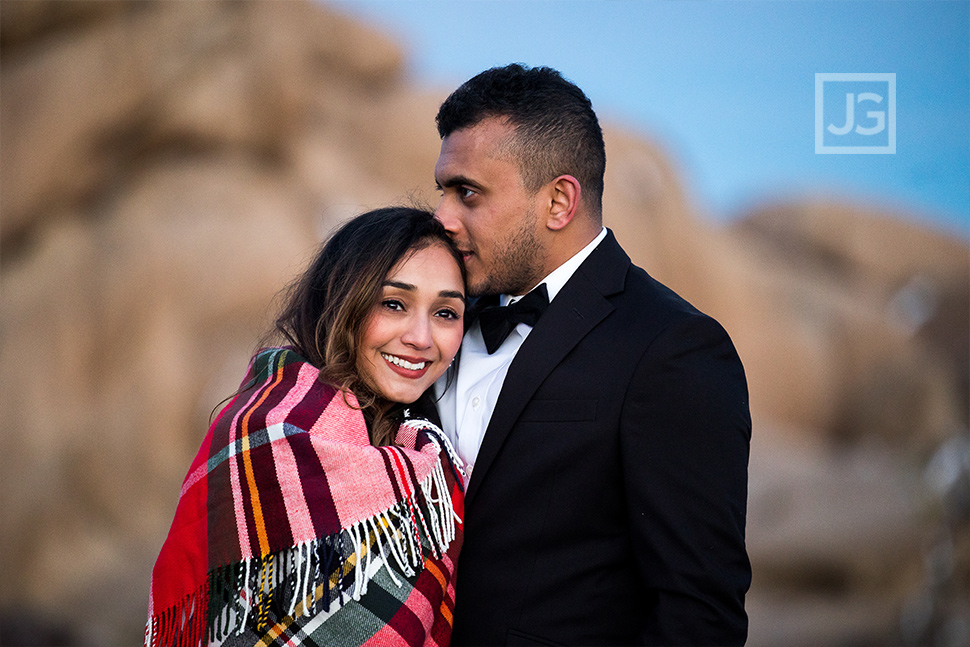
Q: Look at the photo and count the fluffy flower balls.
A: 0